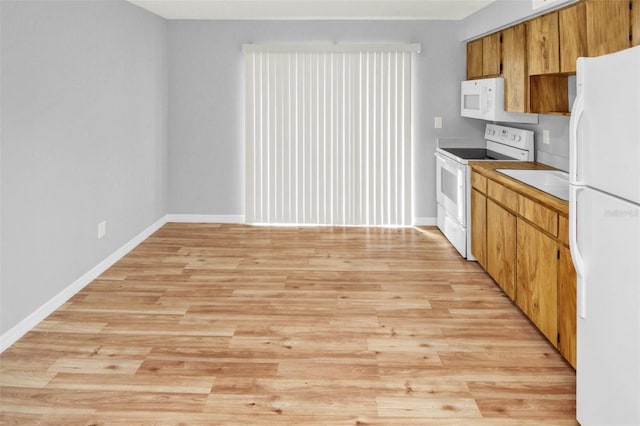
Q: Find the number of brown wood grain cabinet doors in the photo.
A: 11